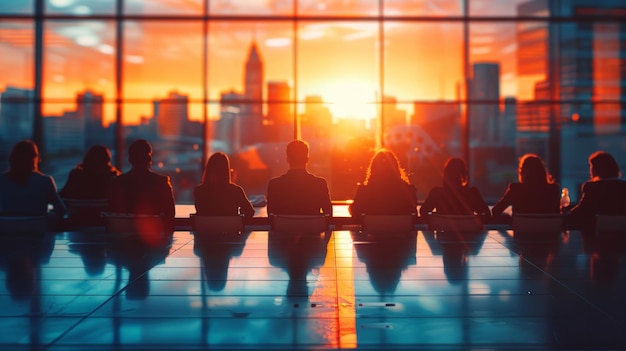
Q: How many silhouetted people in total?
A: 9